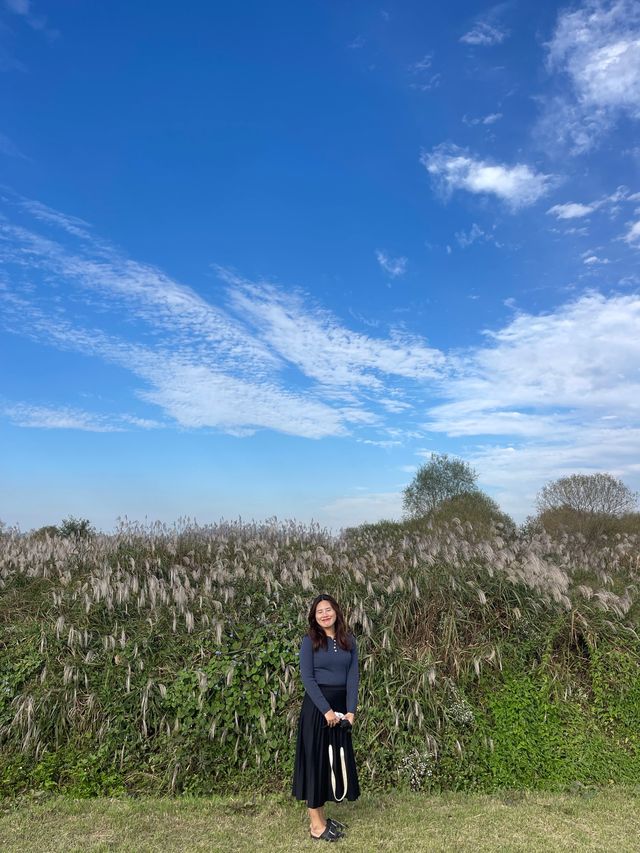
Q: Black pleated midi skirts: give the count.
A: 1